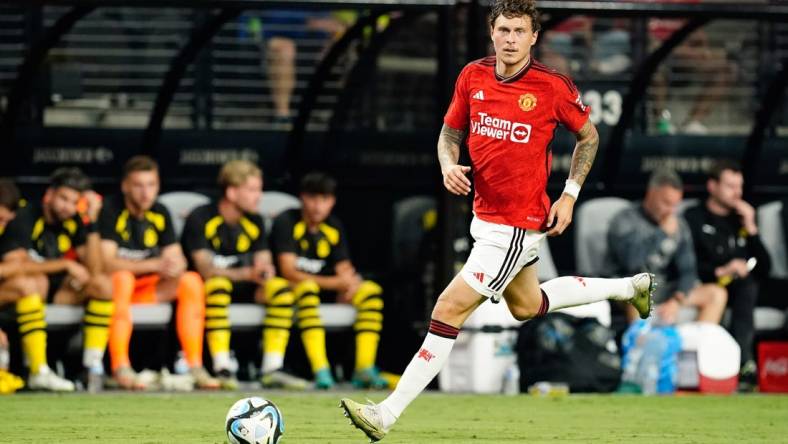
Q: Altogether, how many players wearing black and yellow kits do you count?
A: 5